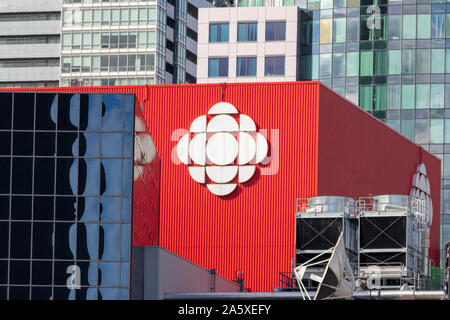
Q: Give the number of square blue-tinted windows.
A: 6